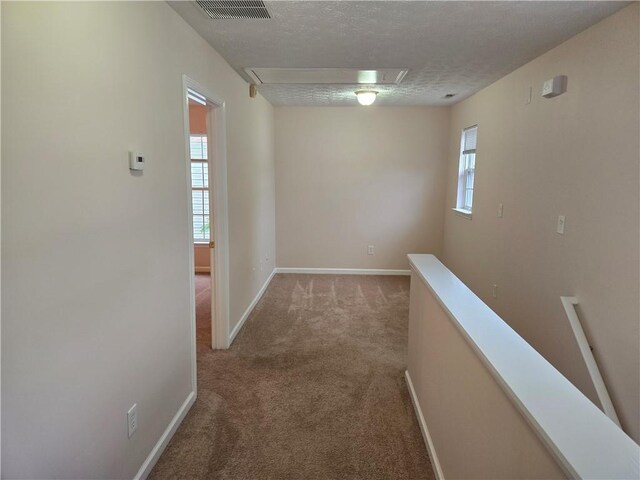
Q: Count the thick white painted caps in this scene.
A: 1